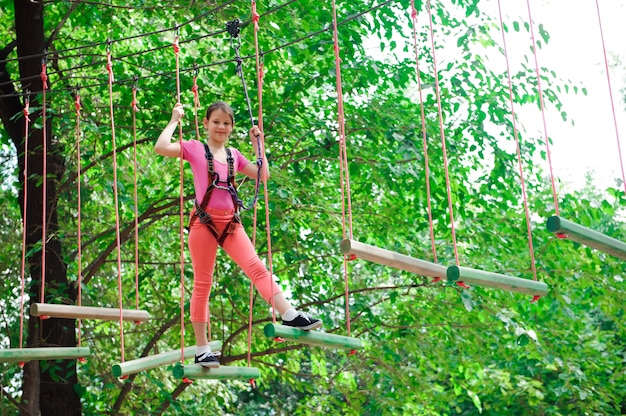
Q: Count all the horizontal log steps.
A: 8